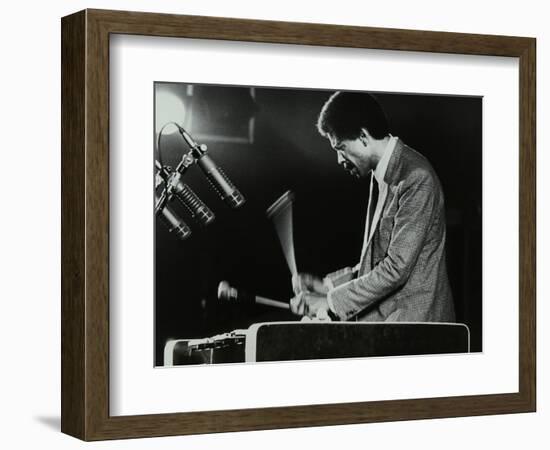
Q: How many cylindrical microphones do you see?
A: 3